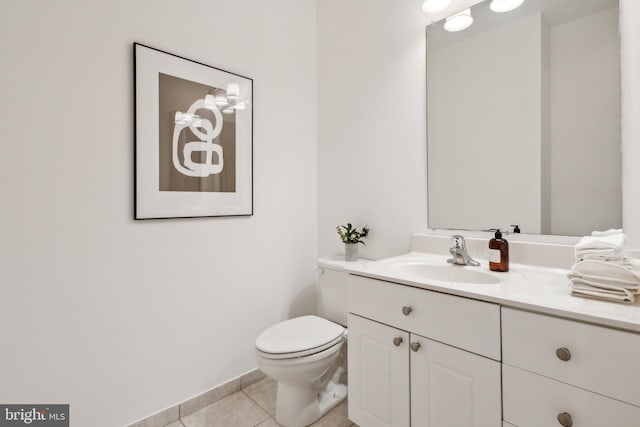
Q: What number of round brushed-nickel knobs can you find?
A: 5